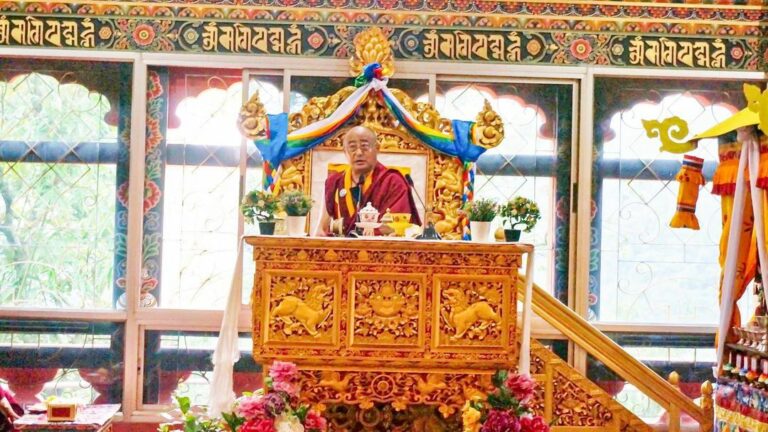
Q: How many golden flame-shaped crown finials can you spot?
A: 3